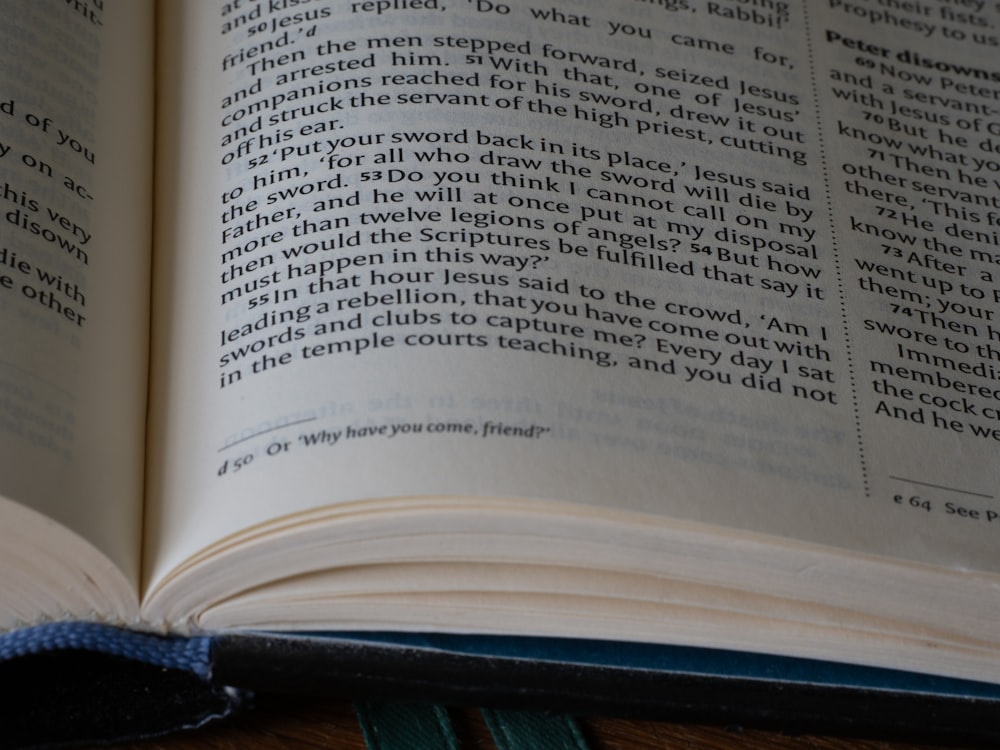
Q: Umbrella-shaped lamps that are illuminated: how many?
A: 0